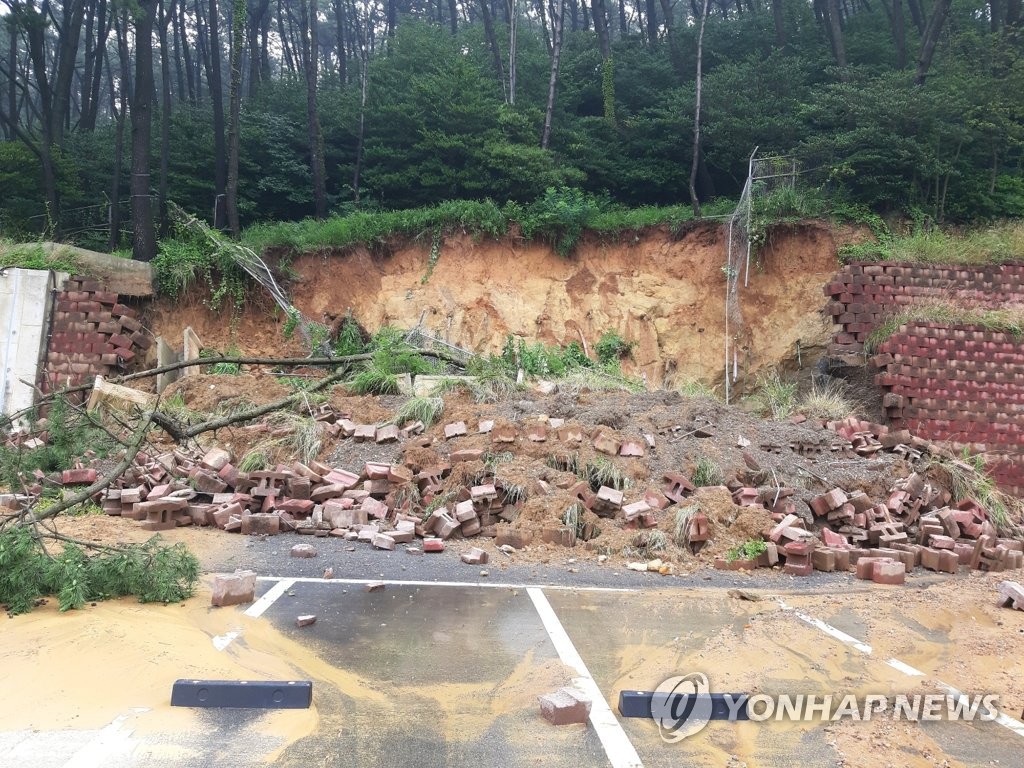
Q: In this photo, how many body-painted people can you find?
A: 0